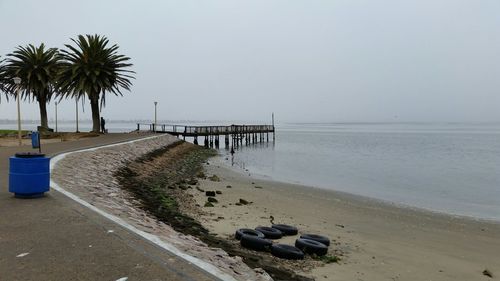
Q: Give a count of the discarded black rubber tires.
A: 7